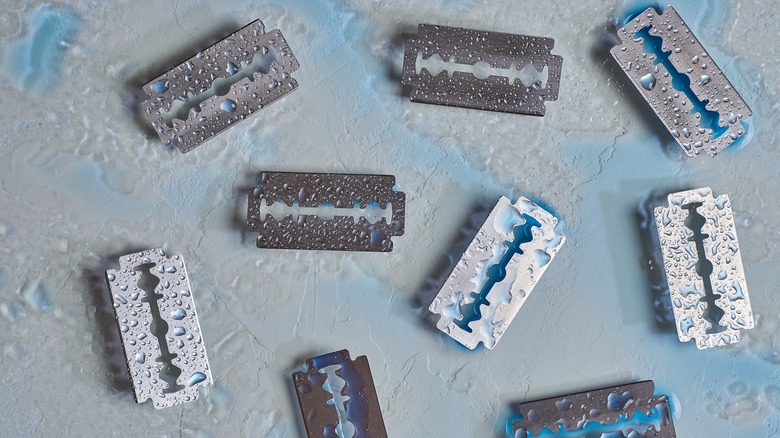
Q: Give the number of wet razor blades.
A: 9